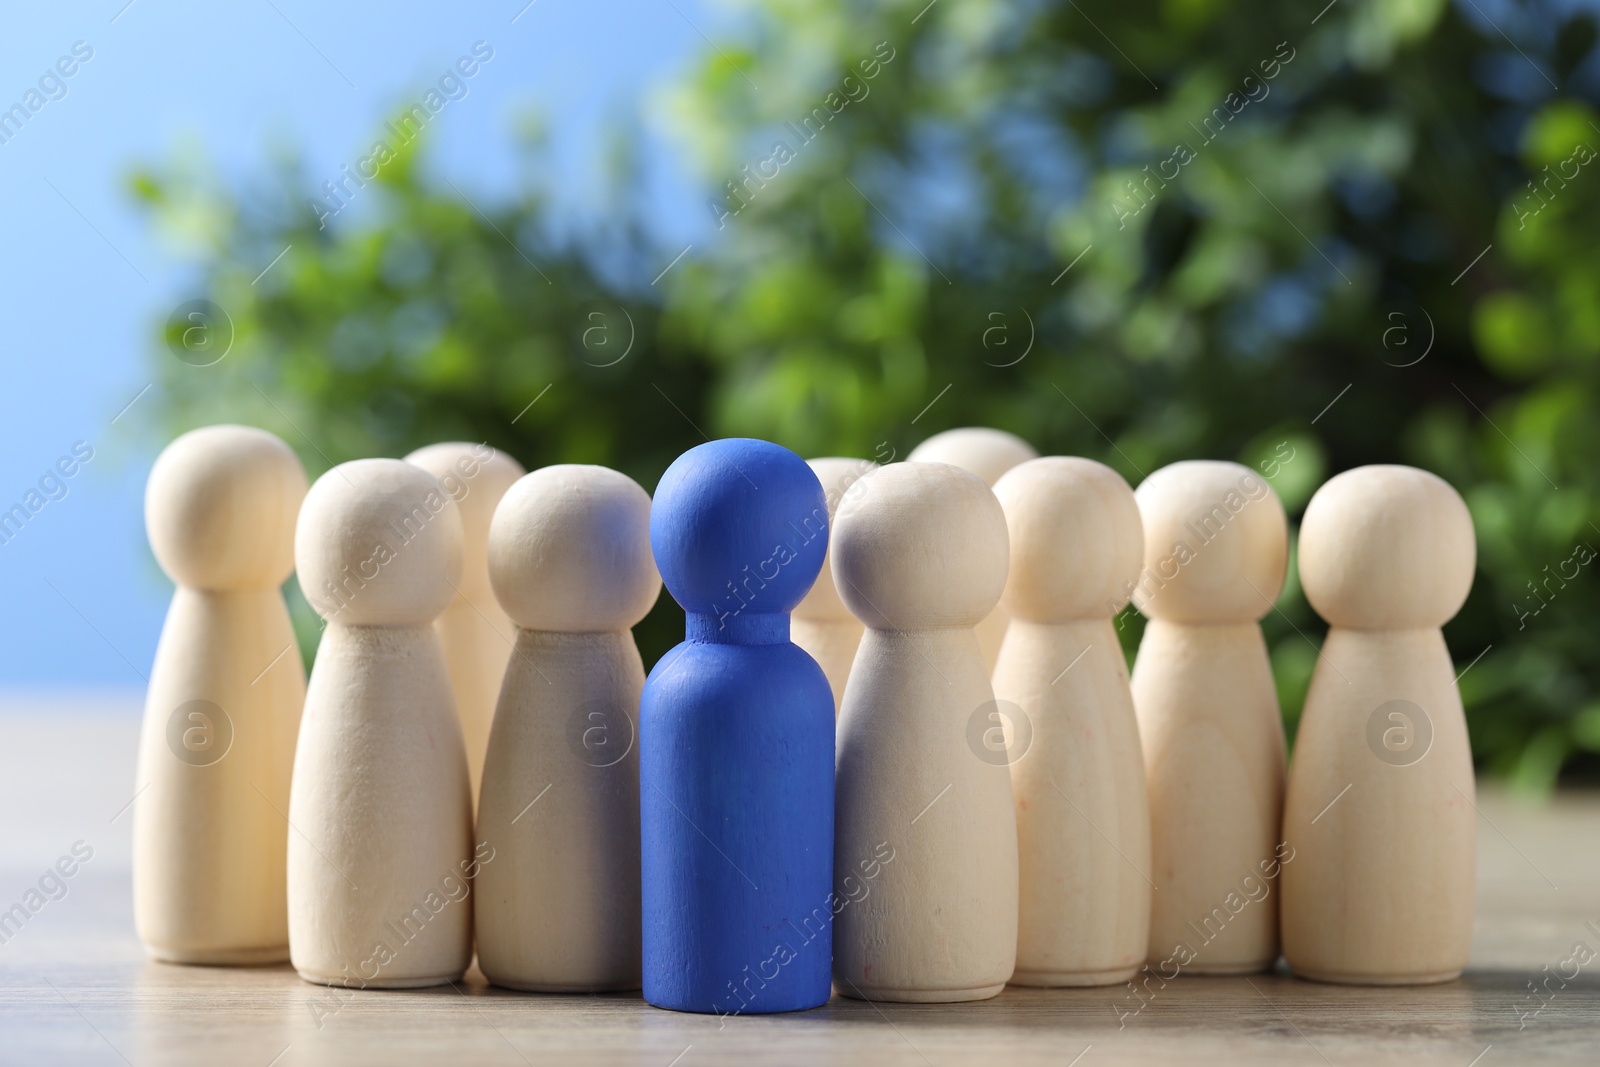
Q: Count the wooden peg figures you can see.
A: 11